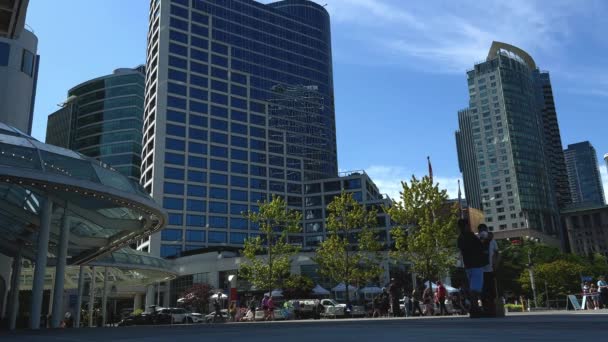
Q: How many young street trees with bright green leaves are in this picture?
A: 3